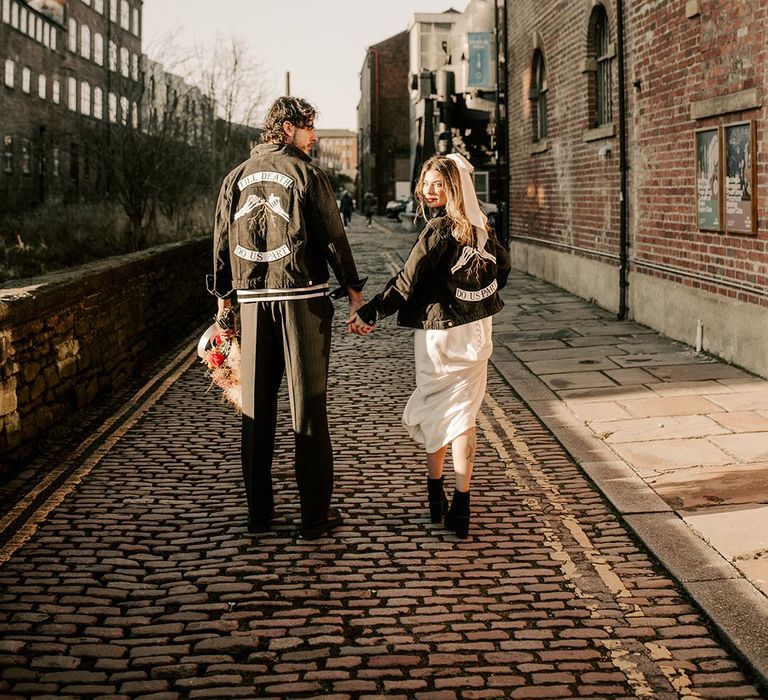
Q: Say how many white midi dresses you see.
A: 1